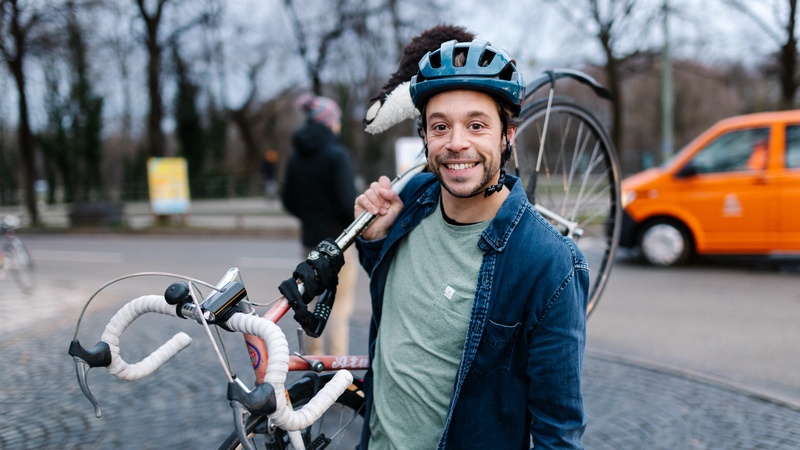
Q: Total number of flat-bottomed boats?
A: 0